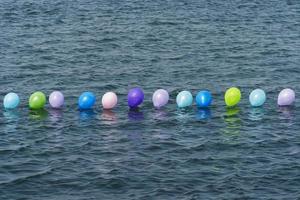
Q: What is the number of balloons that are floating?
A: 12